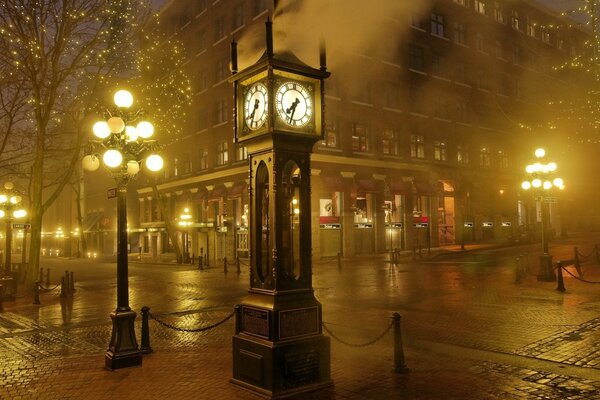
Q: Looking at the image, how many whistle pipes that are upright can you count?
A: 3